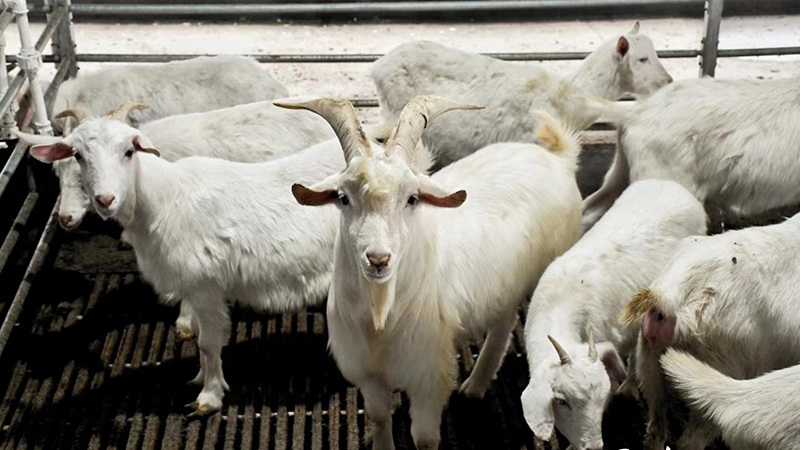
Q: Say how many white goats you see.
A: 9